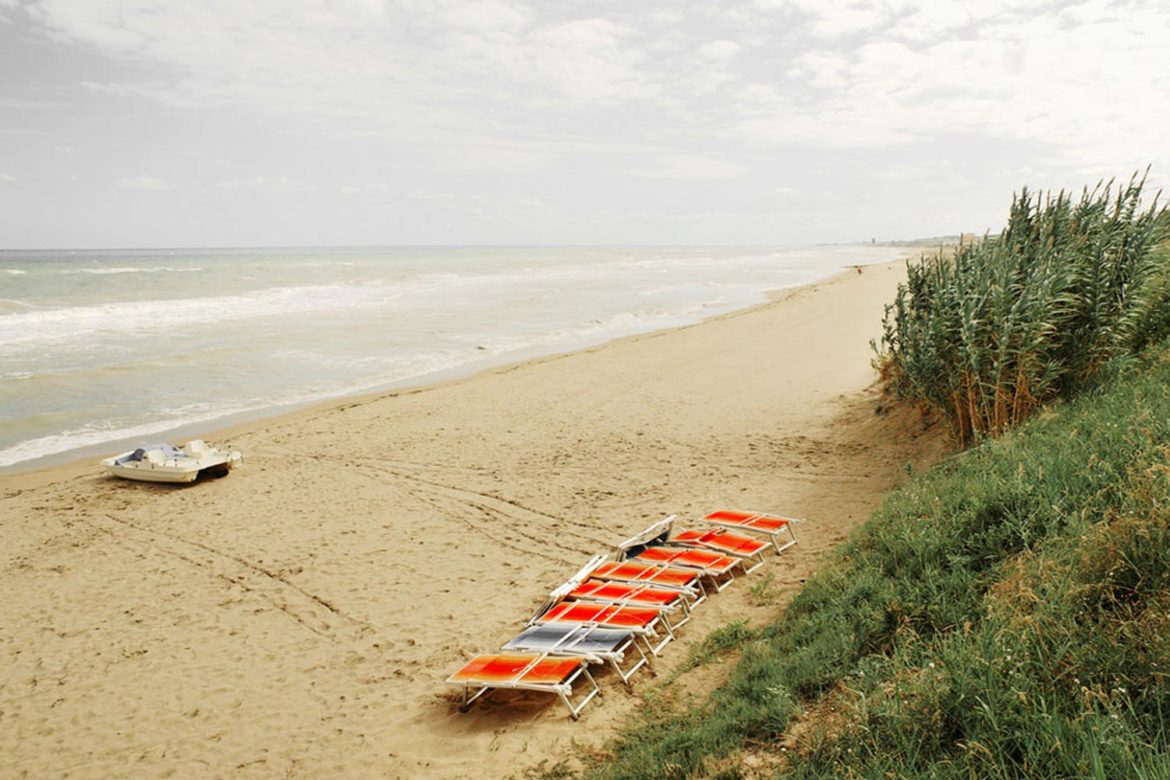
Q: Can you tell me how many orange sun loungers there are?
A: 7